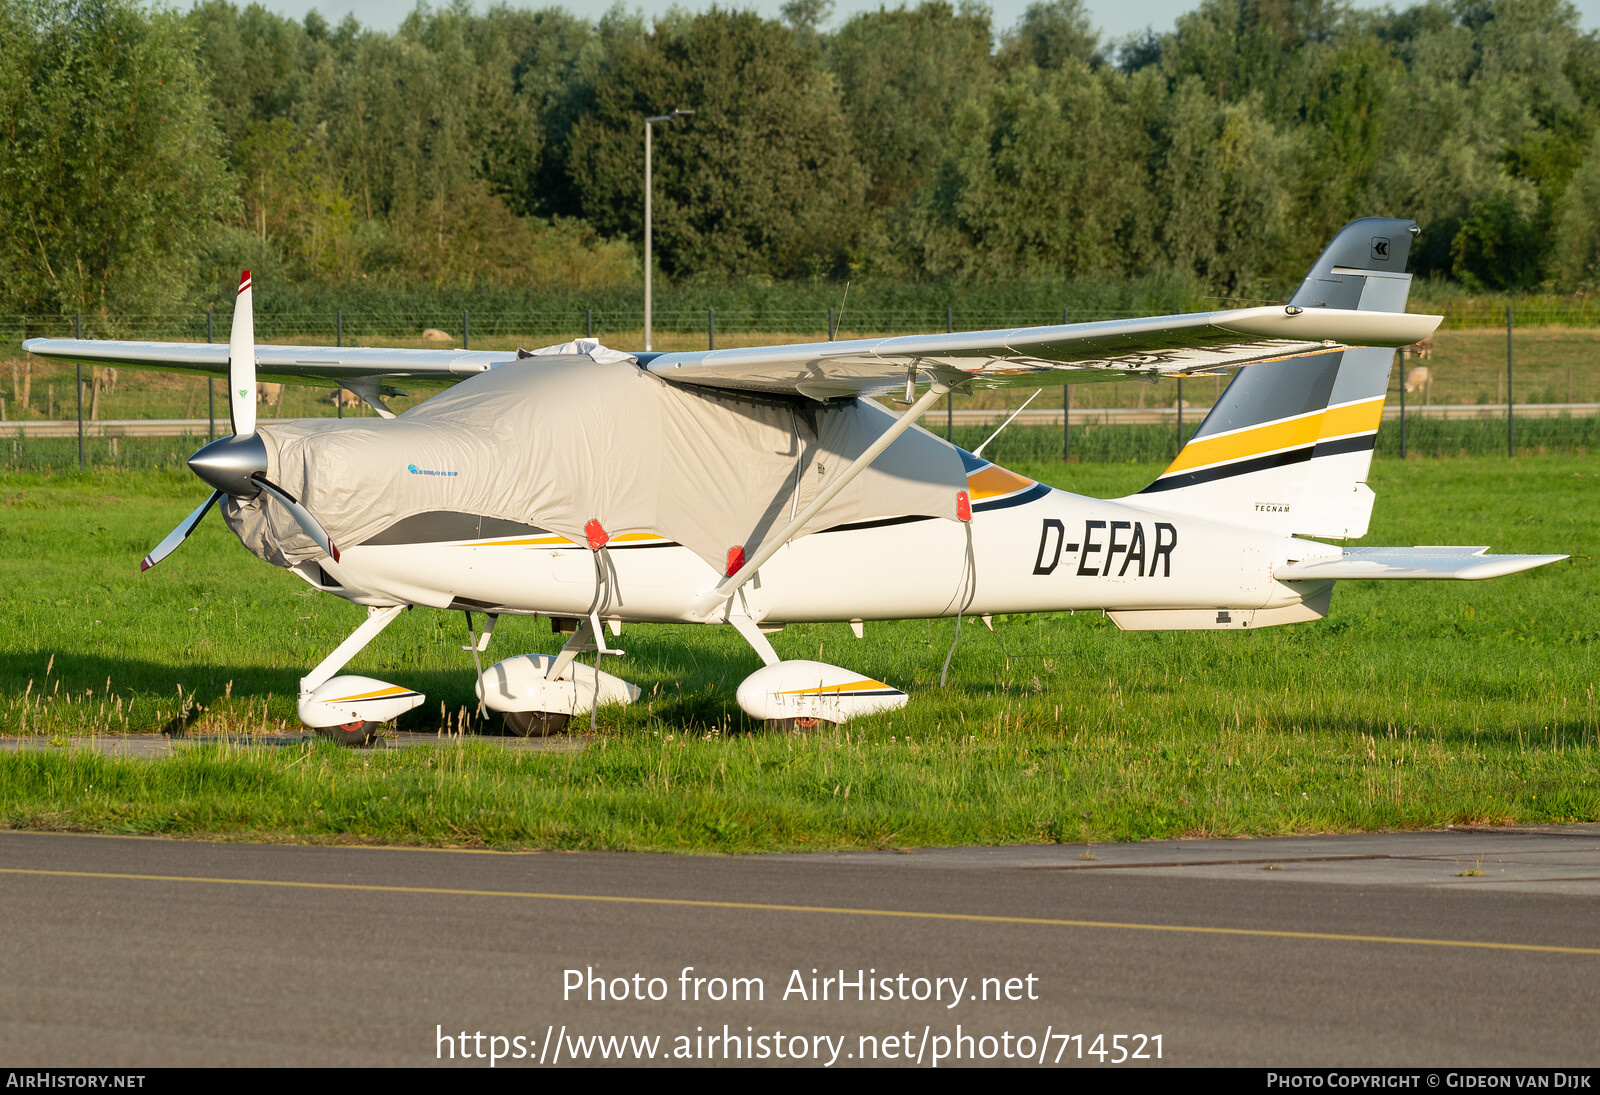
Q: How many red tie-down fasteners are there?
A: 3